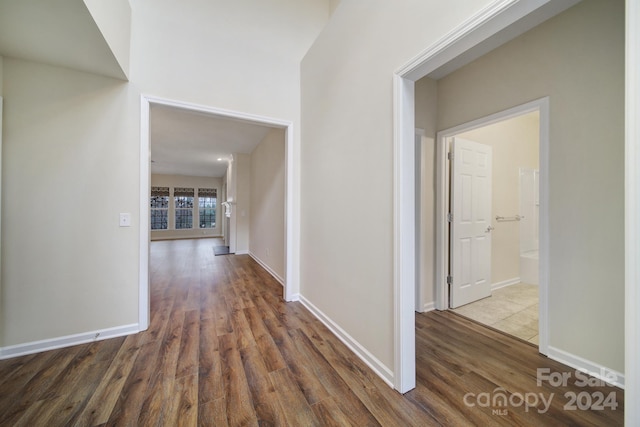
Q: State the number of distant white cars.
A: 0